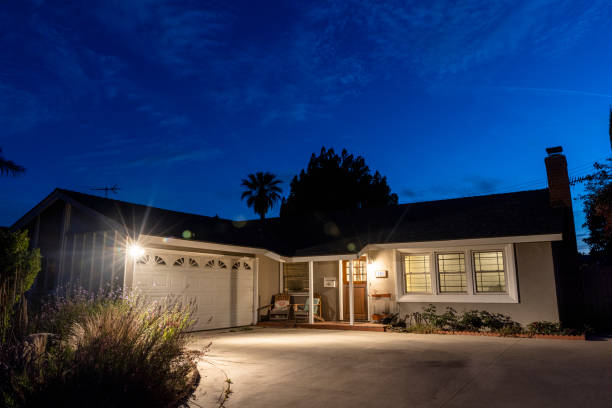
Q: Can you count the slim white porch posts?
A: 2